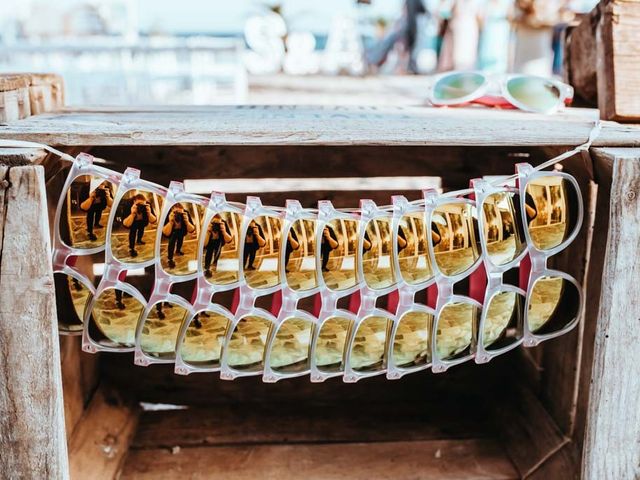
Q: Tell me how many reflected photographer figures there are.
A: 11